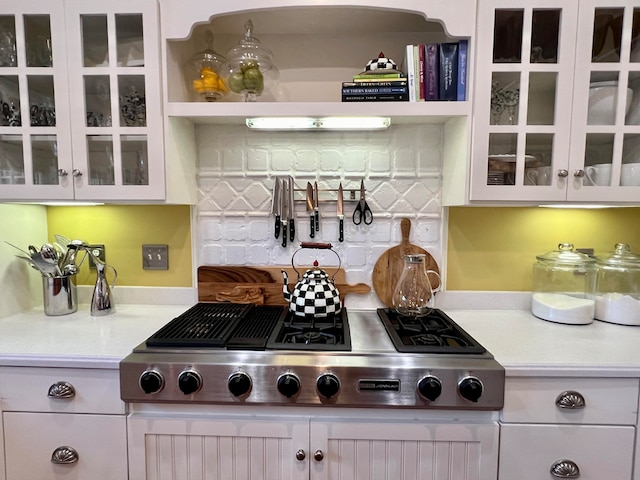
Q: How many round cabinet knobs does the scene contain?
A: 6